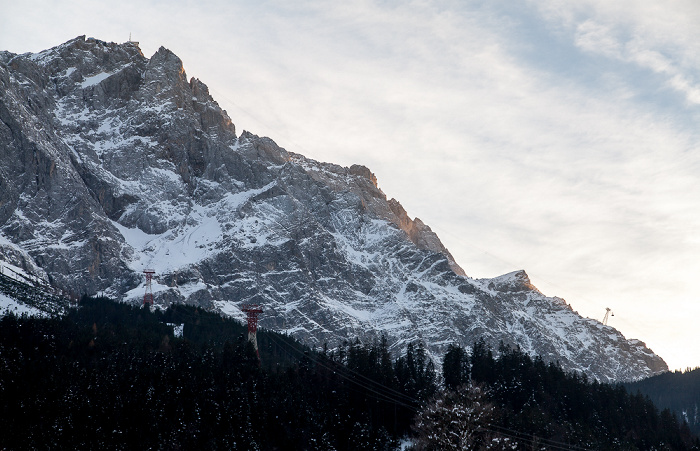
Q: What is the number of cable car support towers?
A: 3